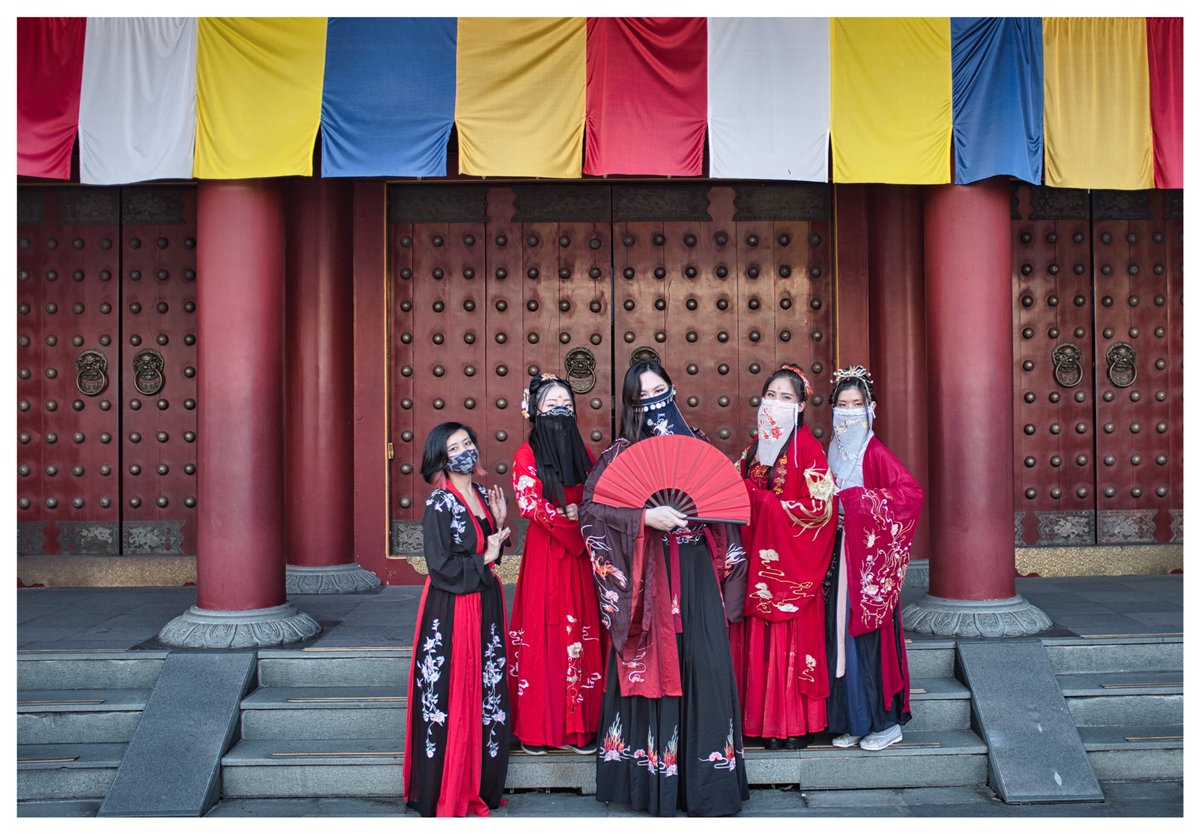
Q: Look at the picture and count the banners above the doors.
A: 11